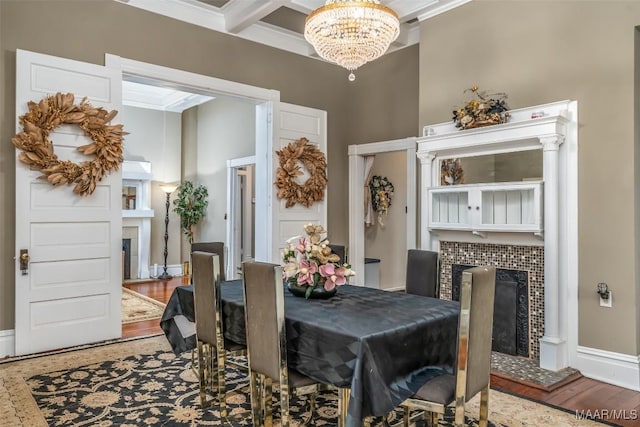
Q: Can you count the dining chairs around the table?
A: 6